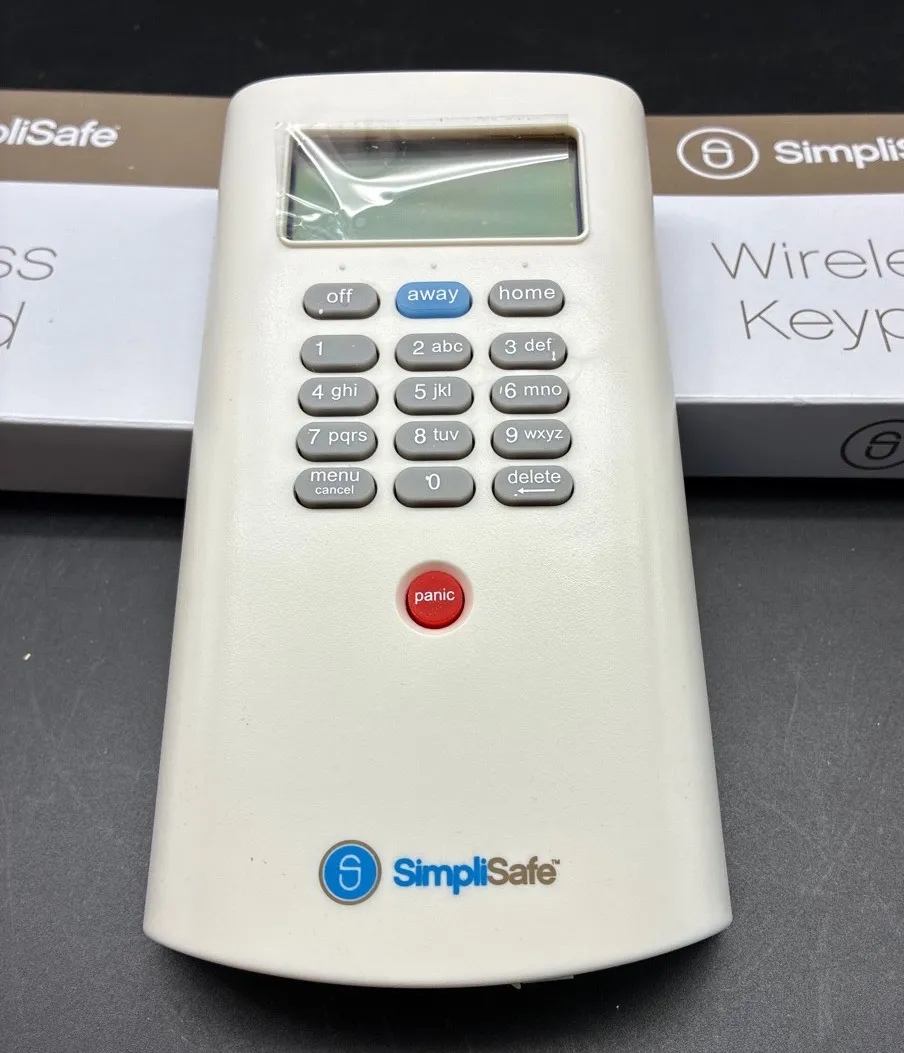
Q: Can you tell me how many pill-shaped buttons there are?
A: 15